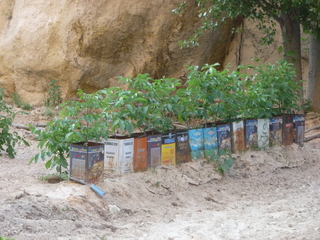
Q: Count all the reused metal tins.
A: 15